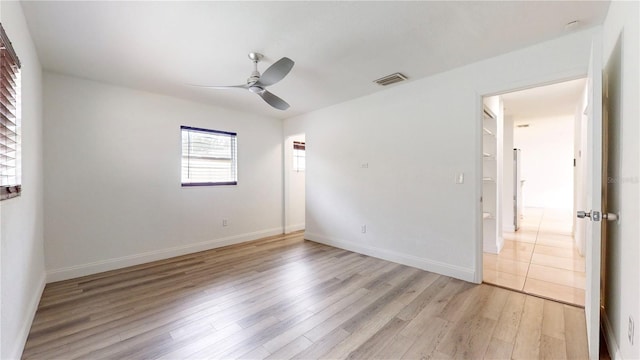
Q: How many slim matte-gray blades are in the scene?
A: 3